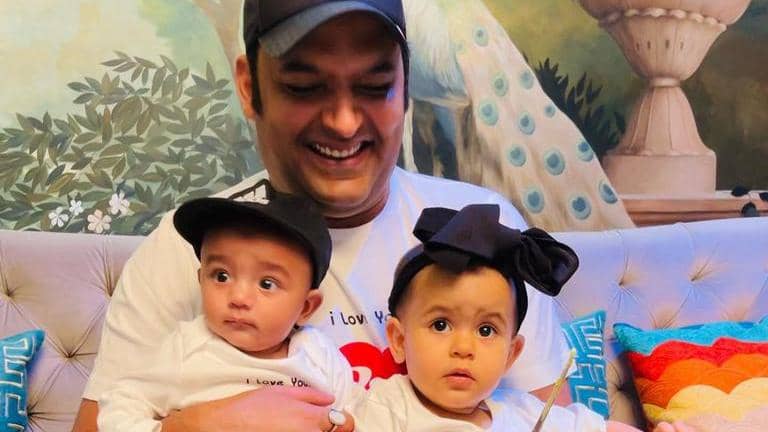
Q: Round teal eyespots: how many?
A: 12